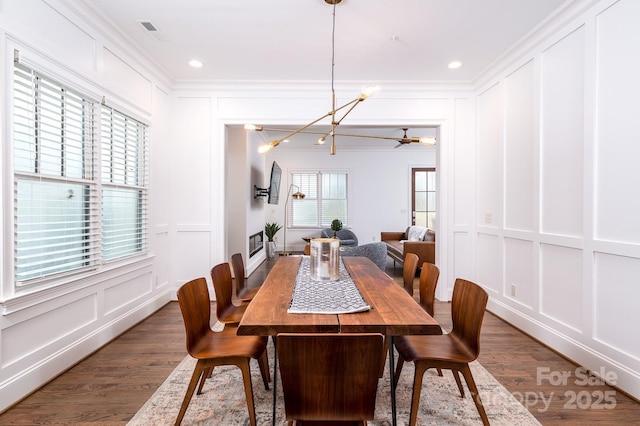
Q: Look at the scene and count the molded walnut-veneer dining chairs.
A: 7